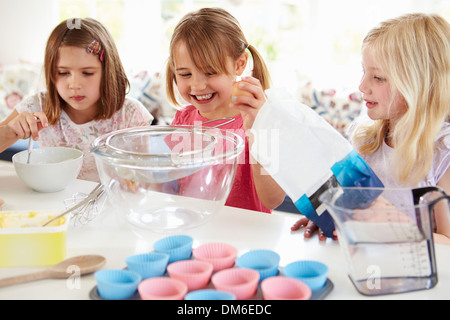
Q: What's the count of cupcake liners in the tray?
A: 11